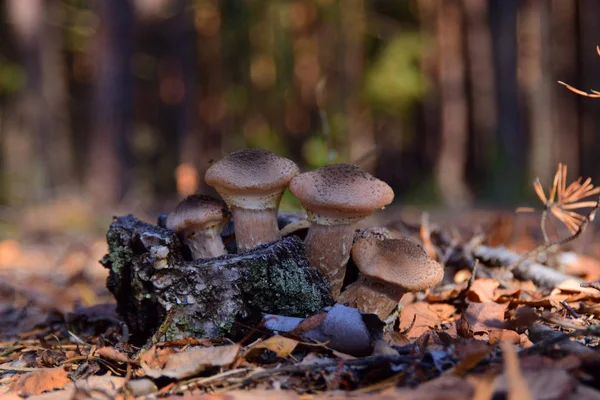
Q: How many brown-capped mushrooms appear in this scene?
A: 4